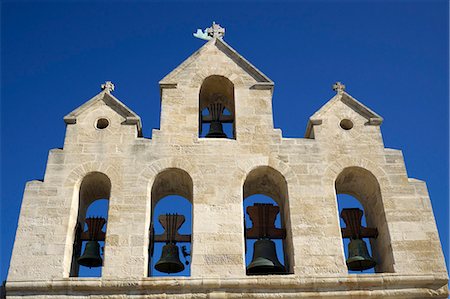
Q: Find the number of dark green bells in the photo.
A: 5